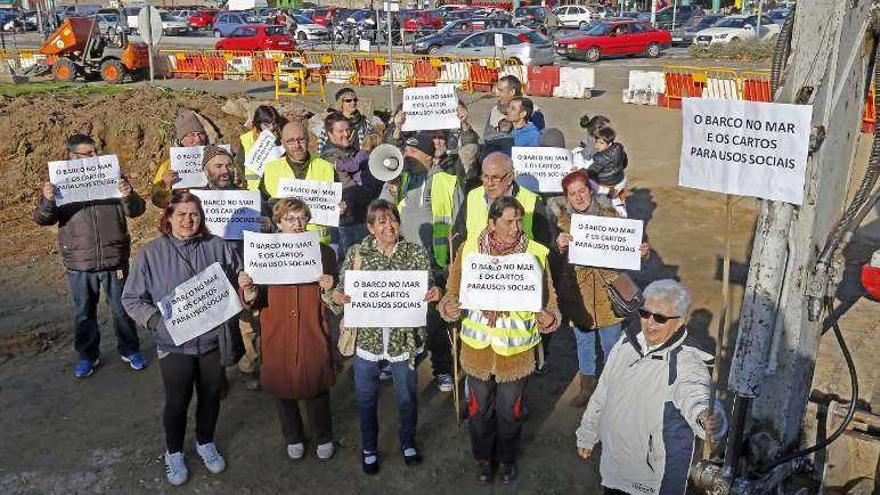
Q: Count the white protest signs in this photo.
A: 13